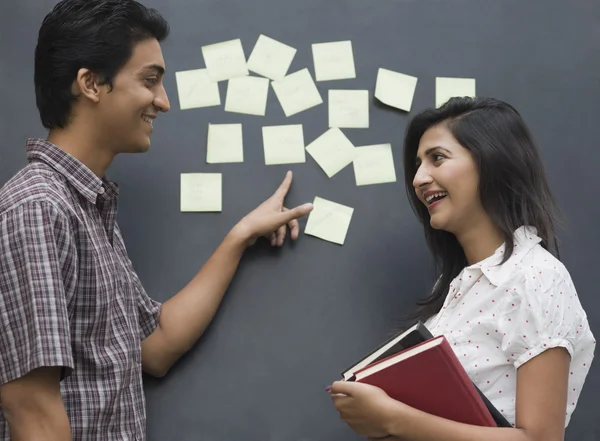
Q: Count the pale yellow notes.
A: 15